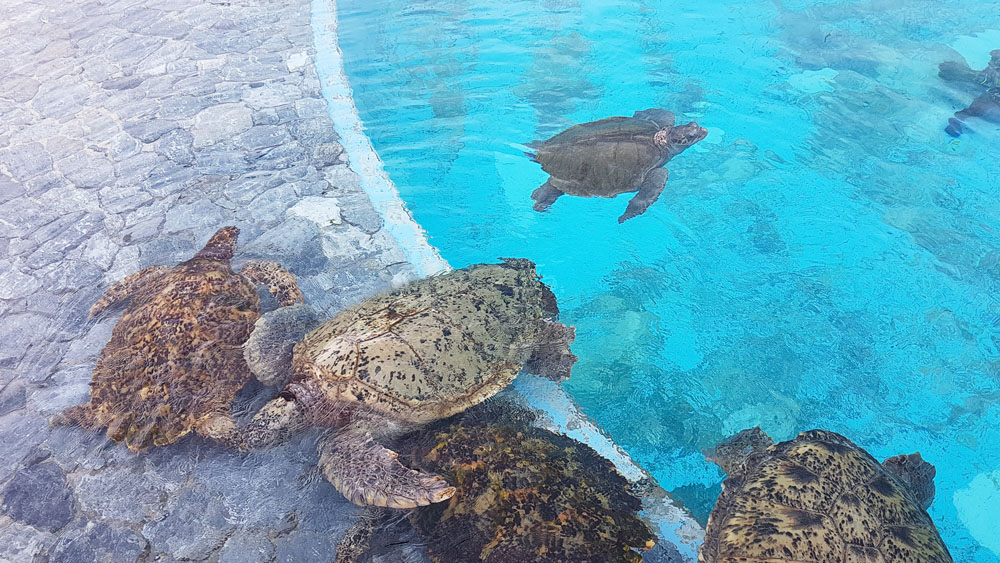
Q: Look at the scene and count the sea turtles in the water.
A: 6